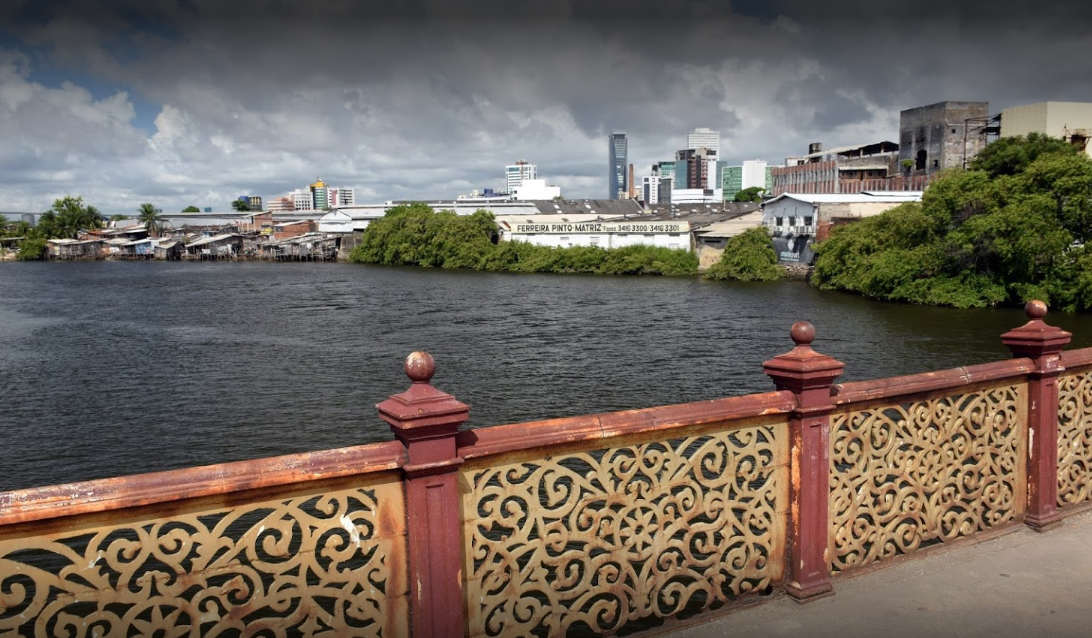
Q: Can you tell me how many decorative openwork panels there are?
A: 4